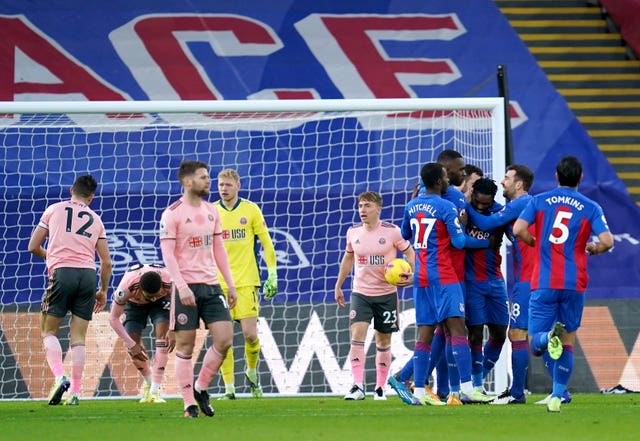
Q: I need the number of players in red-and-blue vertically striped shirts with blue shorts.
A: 6